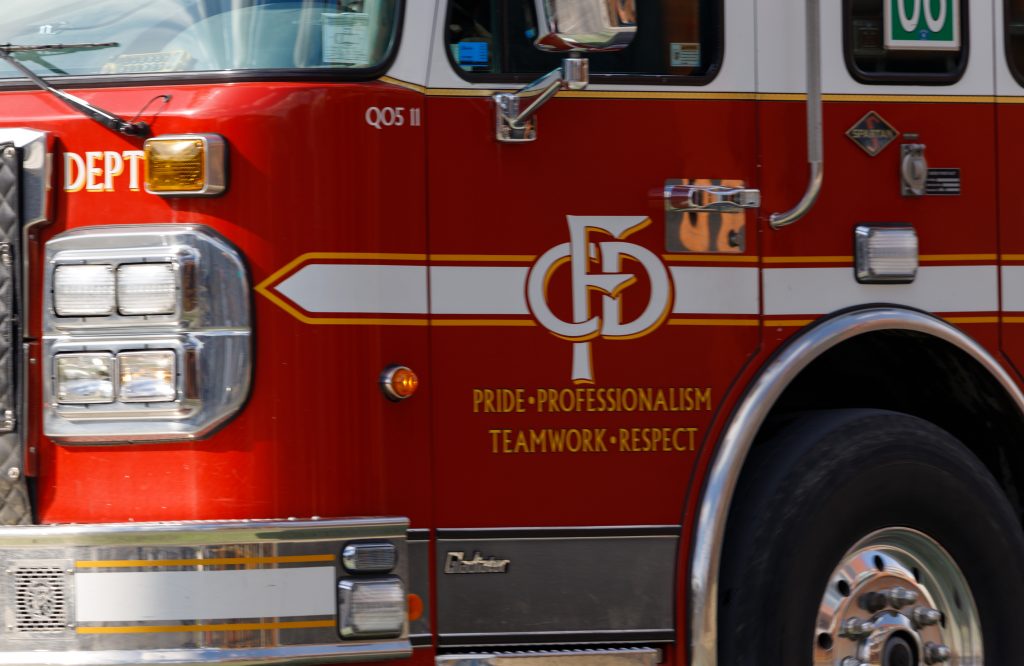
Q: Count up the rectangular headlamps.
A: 4